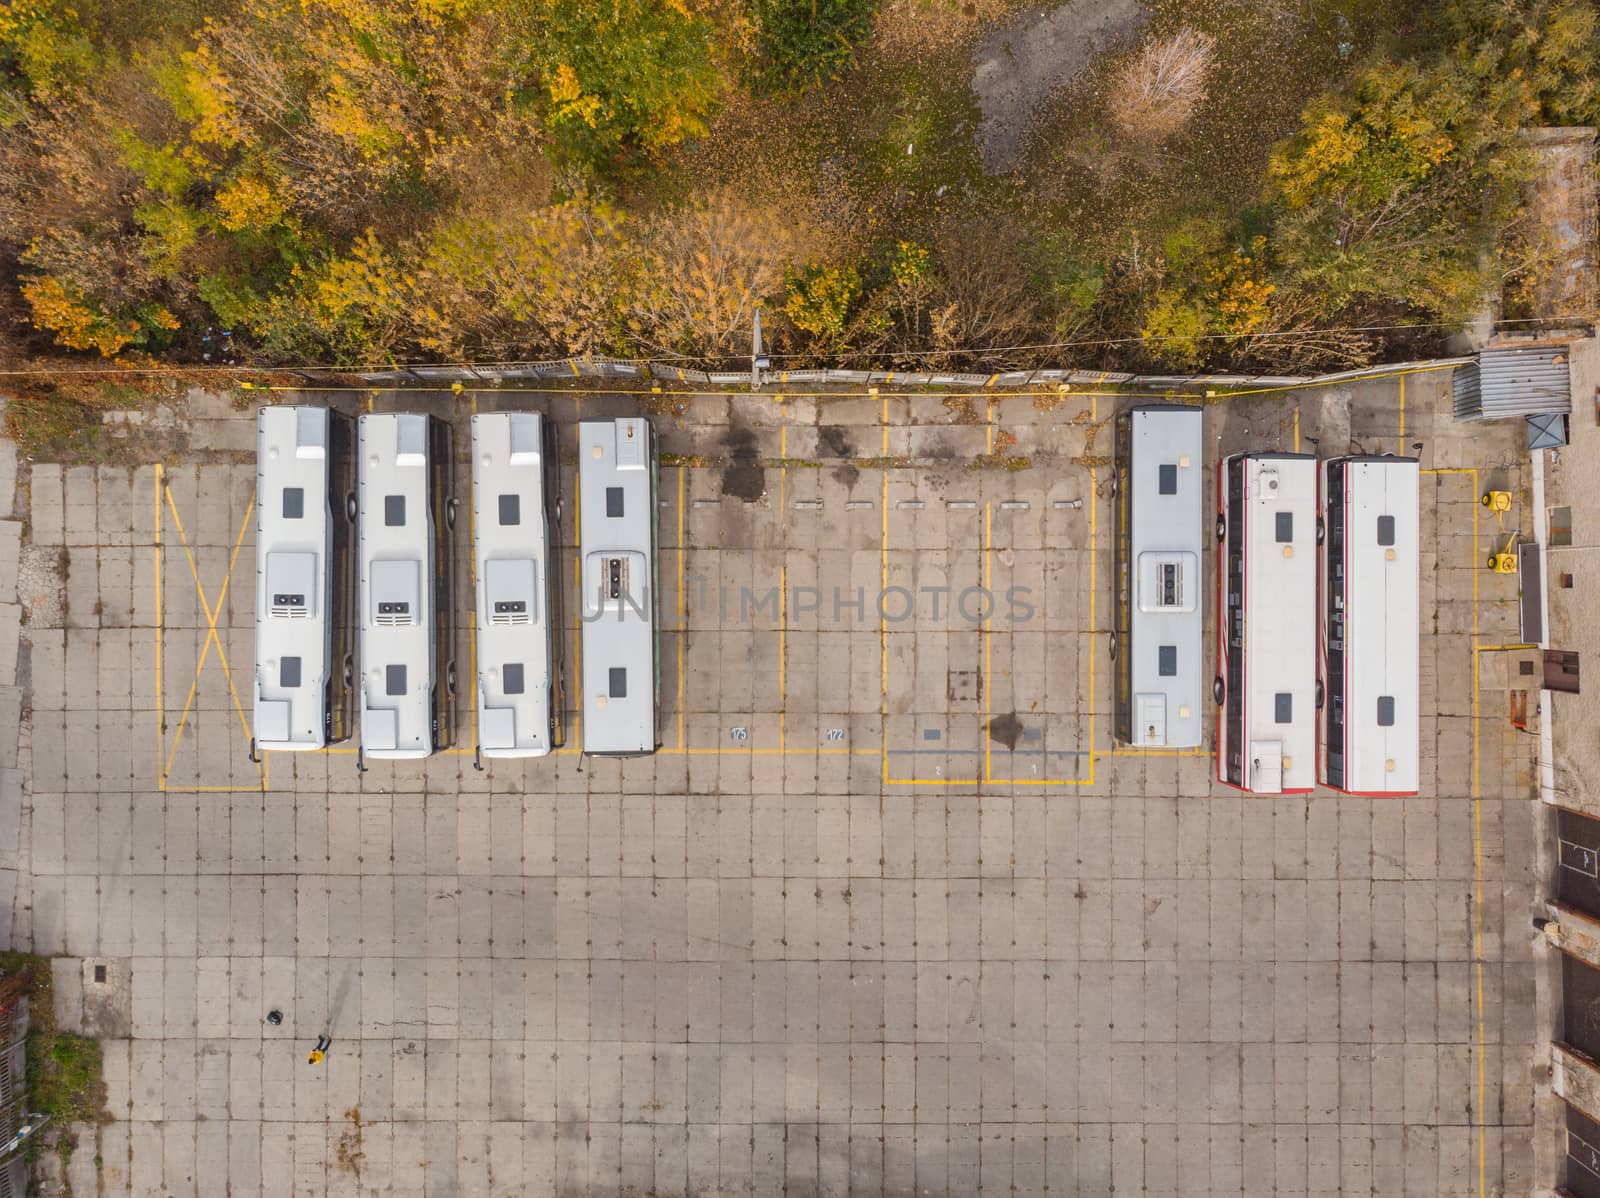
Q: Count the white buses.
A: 7